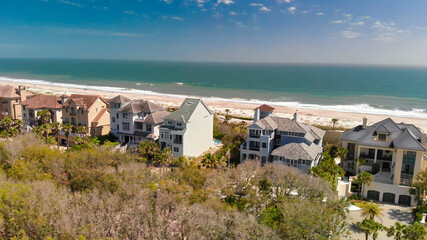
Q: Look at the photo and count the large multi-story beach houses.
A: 7